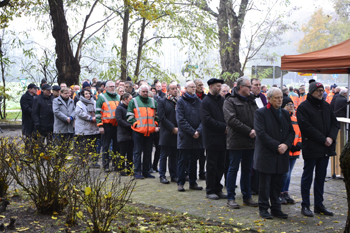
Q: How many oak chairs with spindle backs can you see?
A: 0